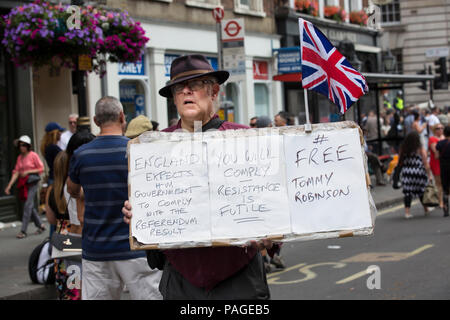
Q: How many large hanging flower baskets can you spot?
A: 2